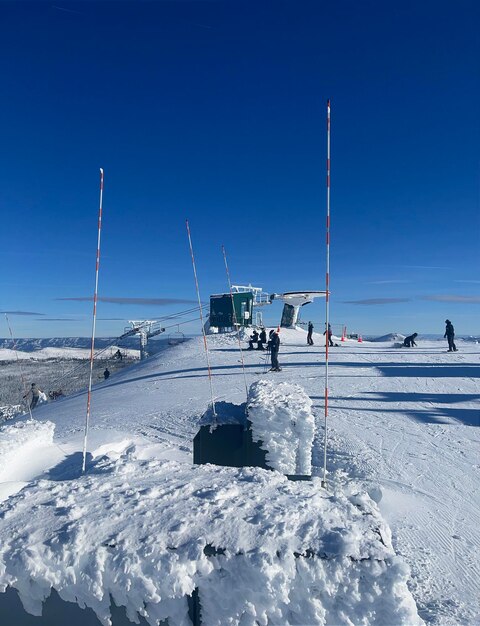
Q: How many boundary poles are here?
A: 5